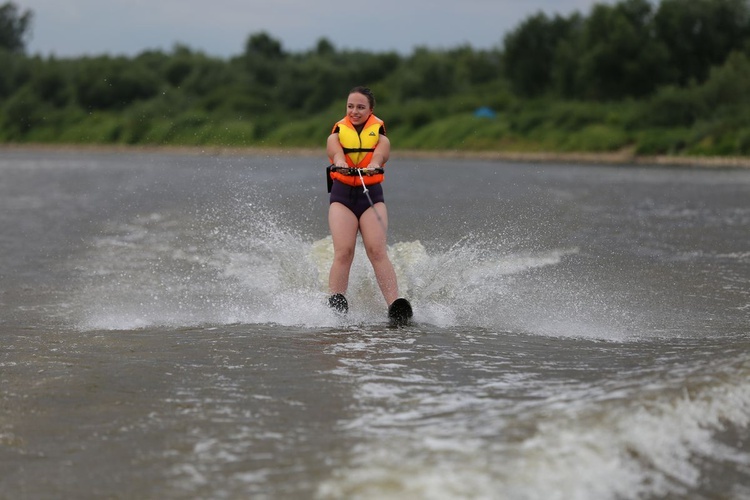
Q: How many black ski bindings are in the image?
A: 2